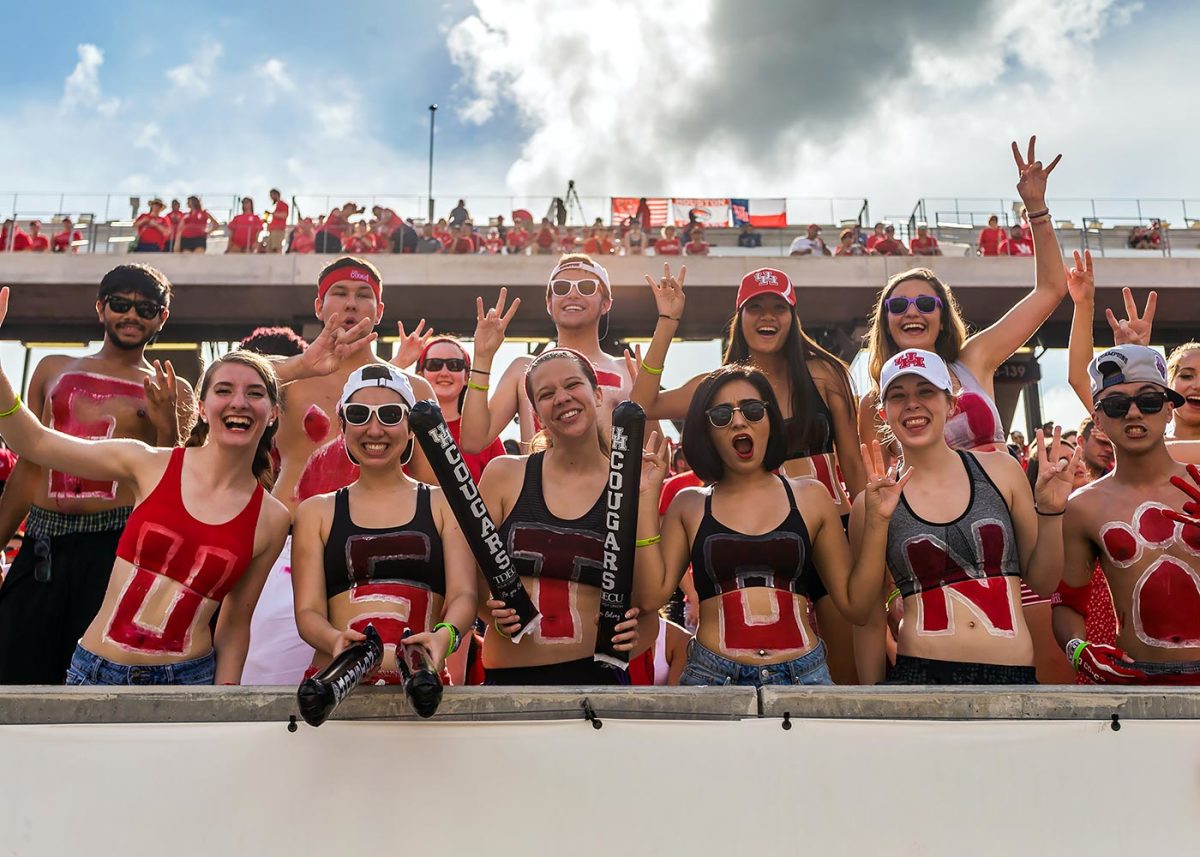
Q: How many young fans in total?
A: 13